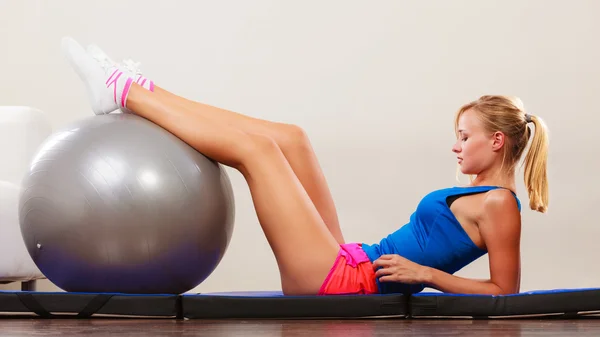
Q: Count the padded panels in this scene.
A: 3